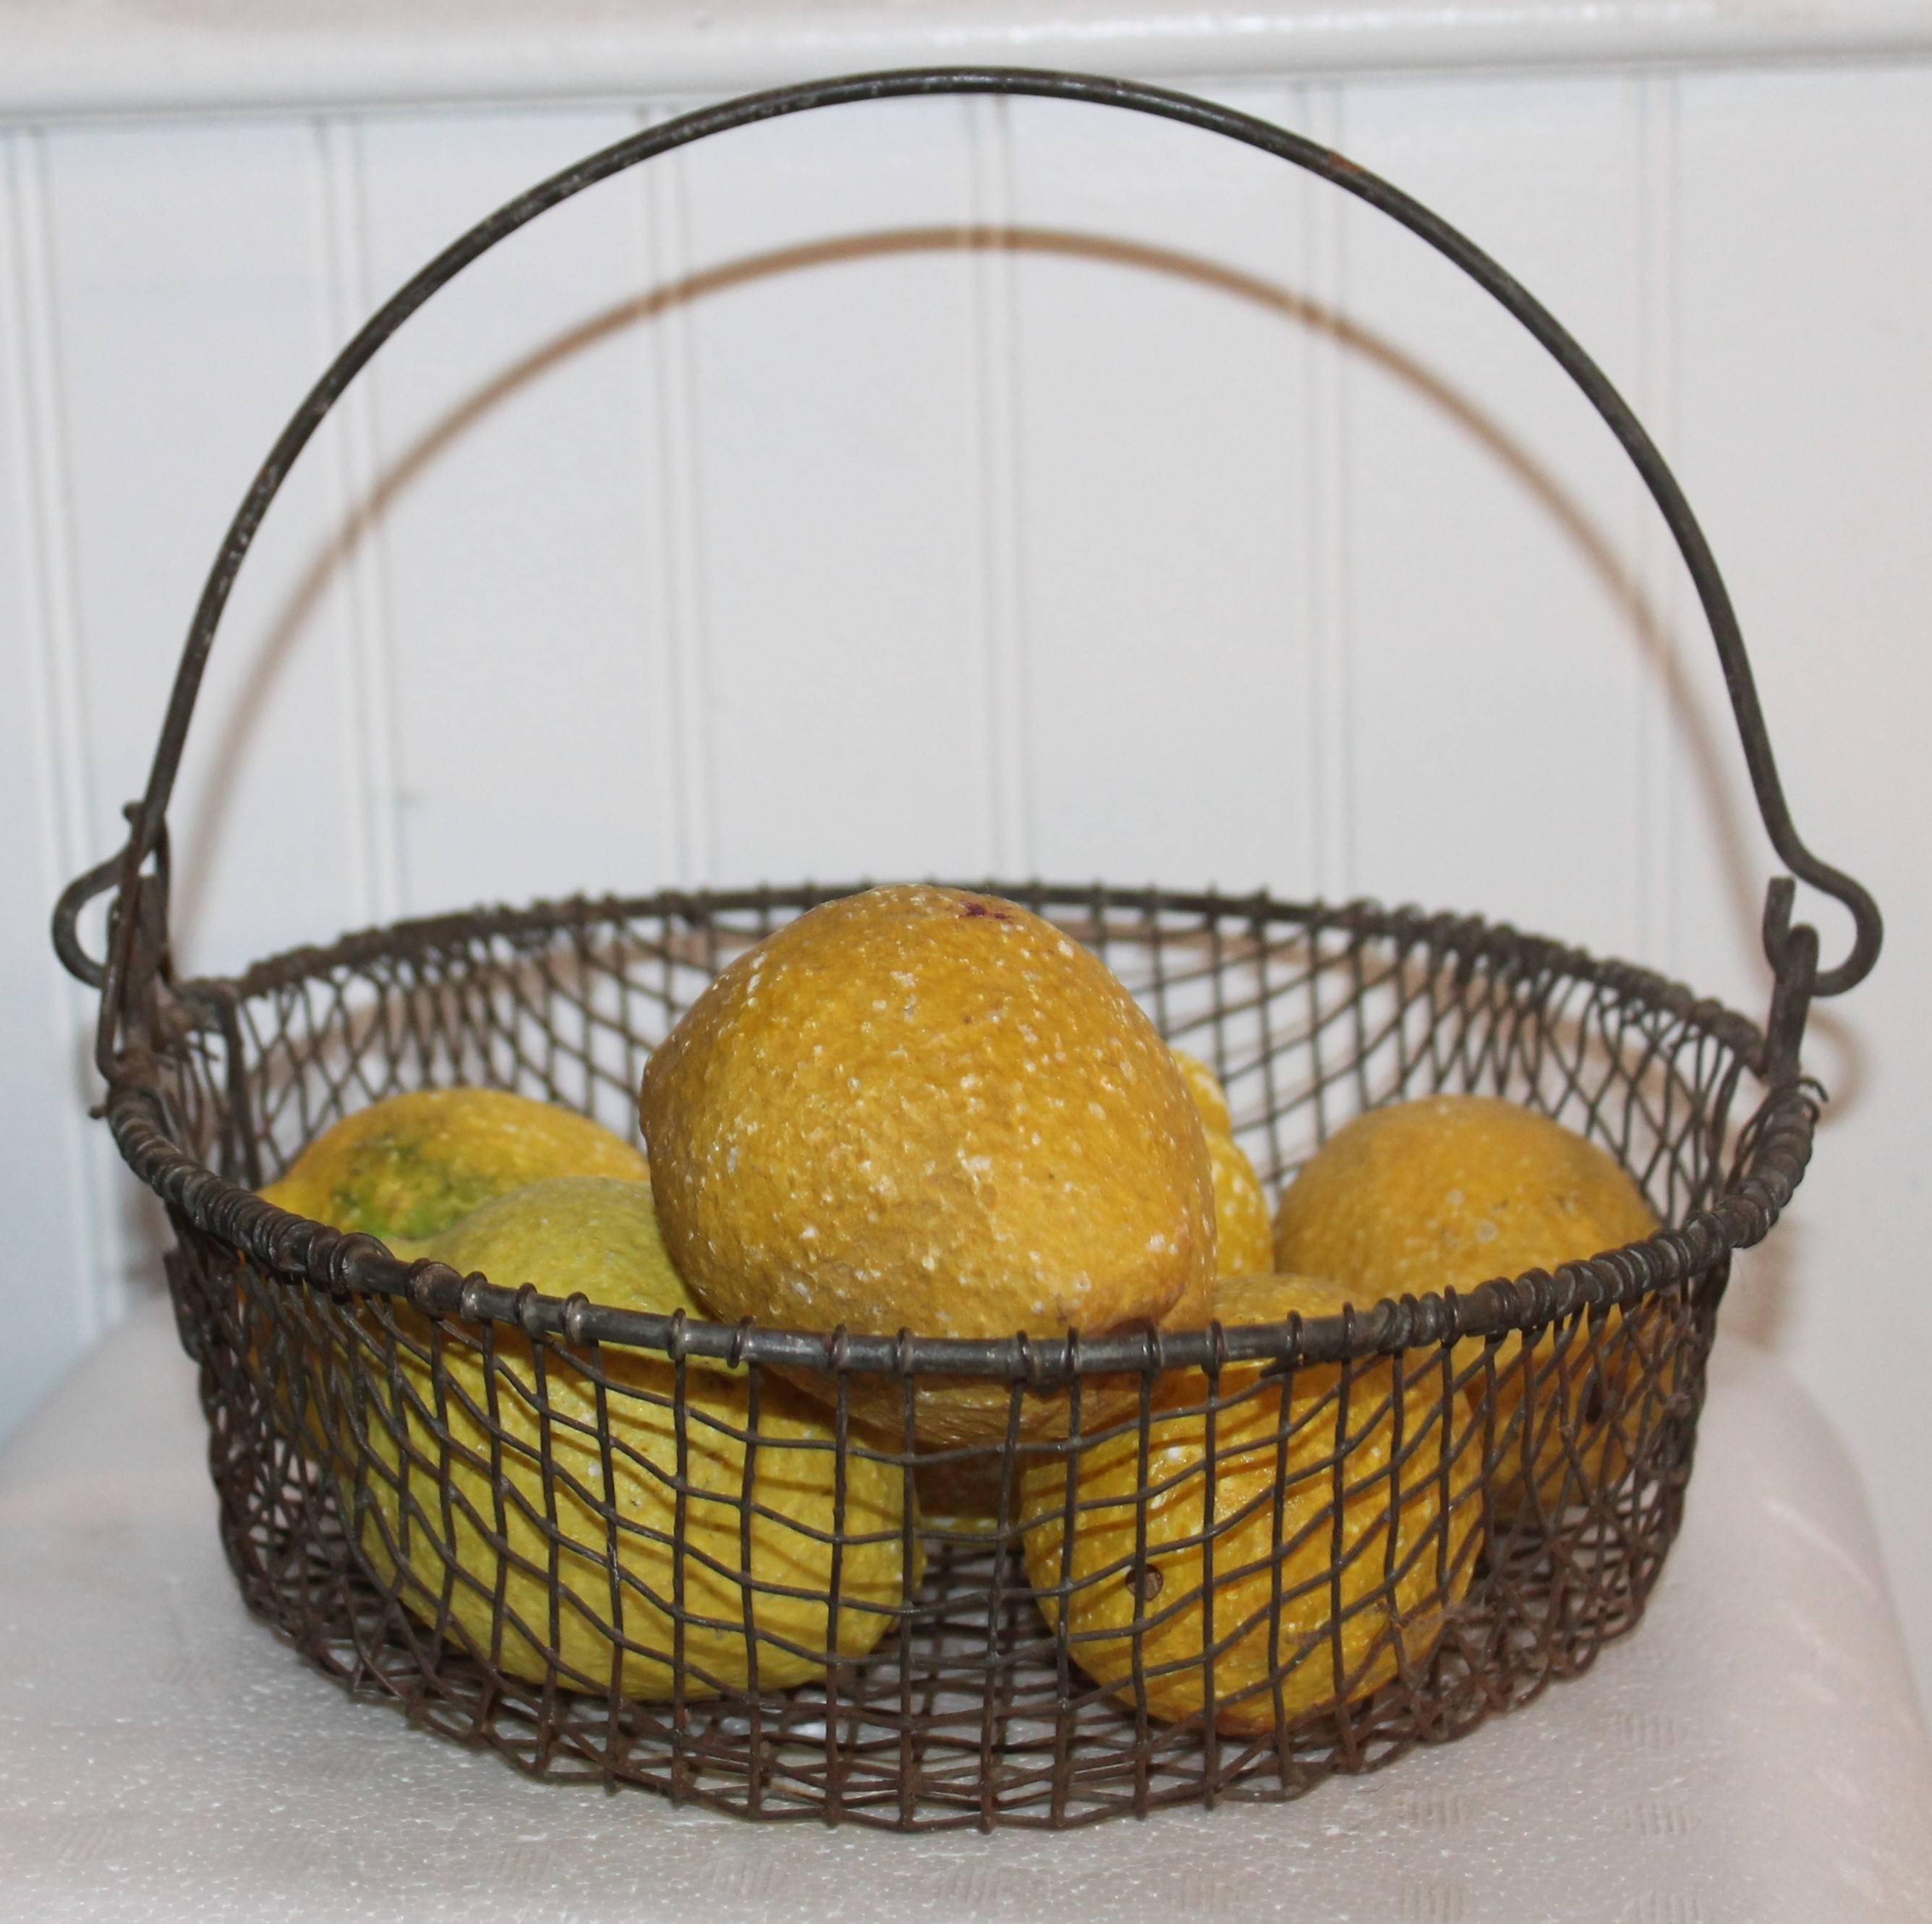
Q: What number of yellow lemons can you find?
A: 6